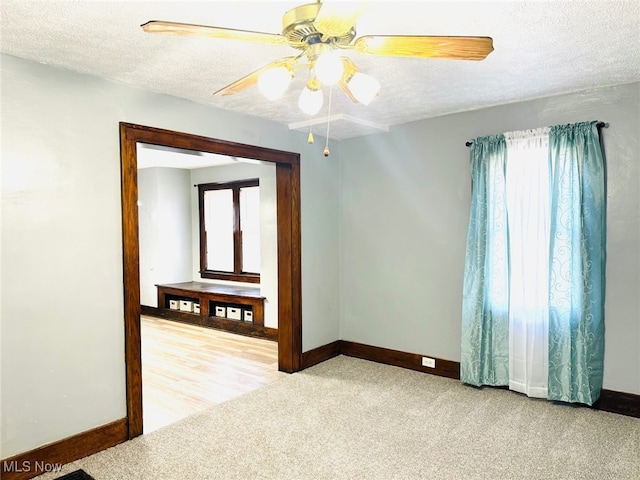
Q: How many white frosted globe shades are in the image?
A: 4